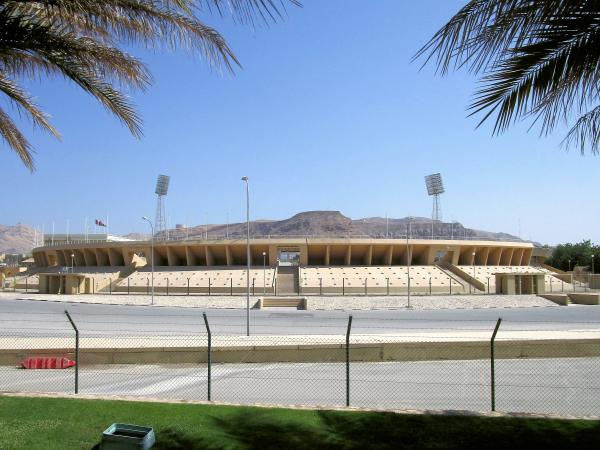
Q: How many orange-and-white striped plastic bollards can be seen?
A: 0